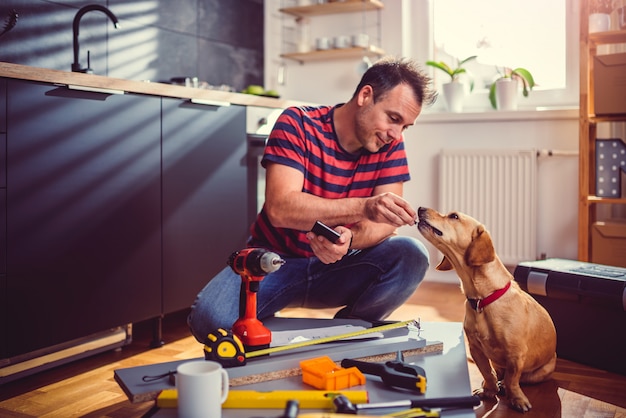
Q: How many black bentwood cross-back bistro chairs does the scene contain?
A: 0